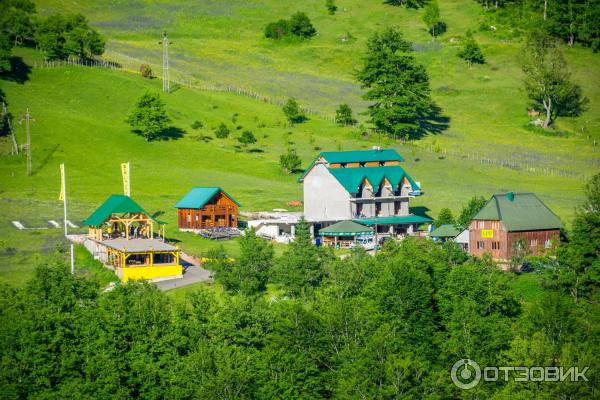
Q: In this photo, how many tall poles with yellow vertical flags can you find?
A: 2